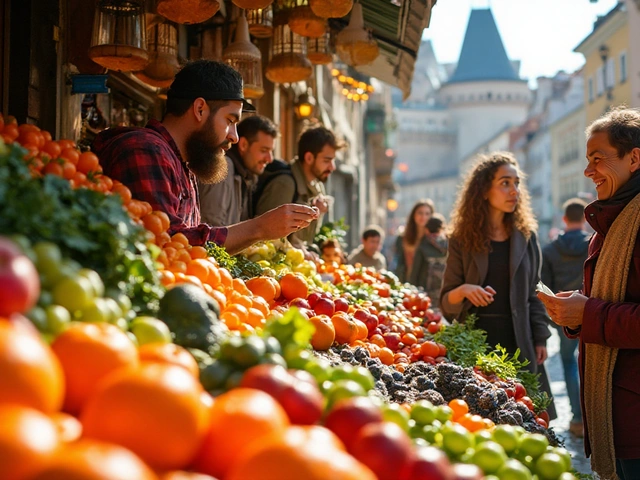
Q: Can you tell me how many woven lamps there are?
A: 11